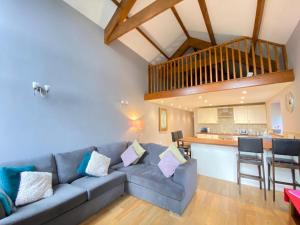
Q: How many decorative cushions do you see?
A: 8